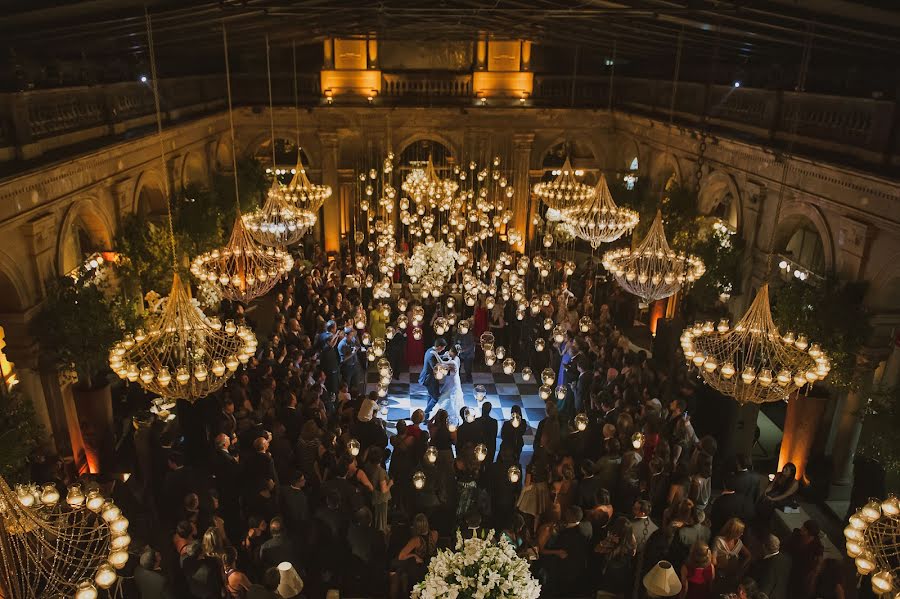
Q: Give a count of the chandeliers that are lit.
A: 11